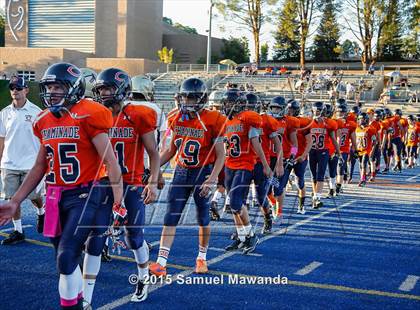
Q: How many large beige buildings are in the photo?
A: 1